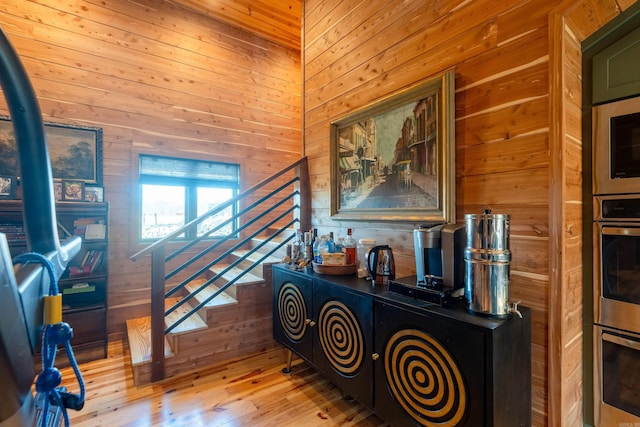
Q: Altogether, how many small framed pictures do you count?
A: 4